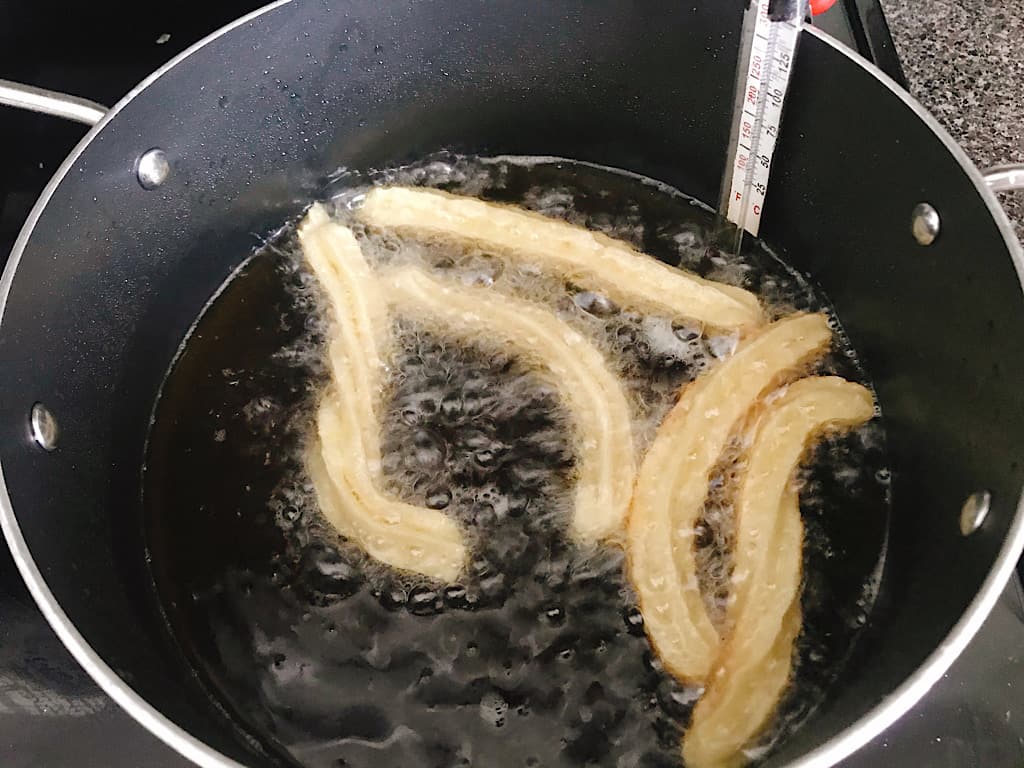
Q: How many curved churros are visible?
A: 4